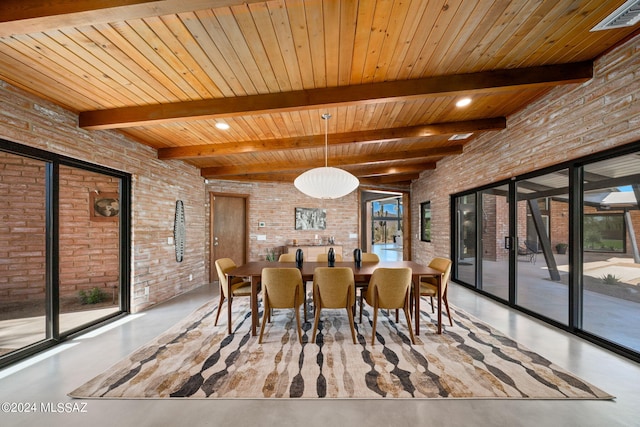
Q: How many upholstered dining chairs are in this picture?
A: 8